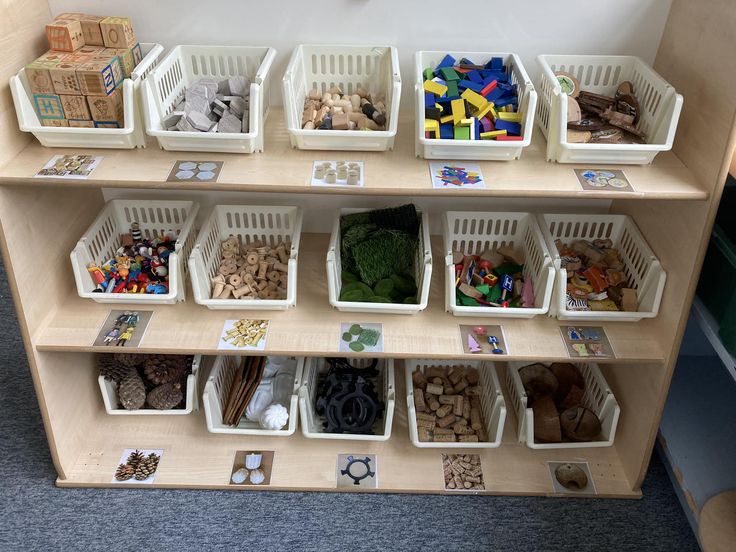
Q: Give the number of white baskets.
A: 15